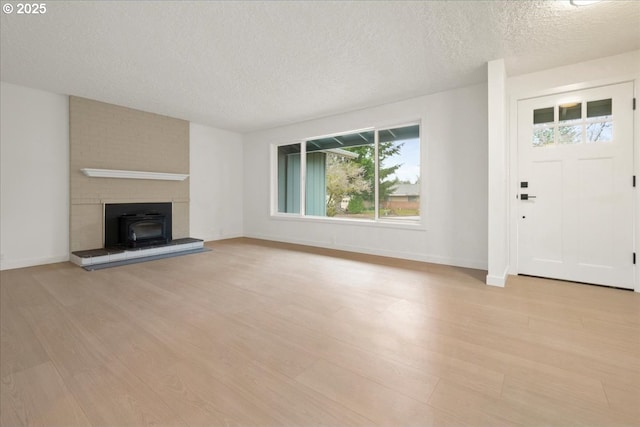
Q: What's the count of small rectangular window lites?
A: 6